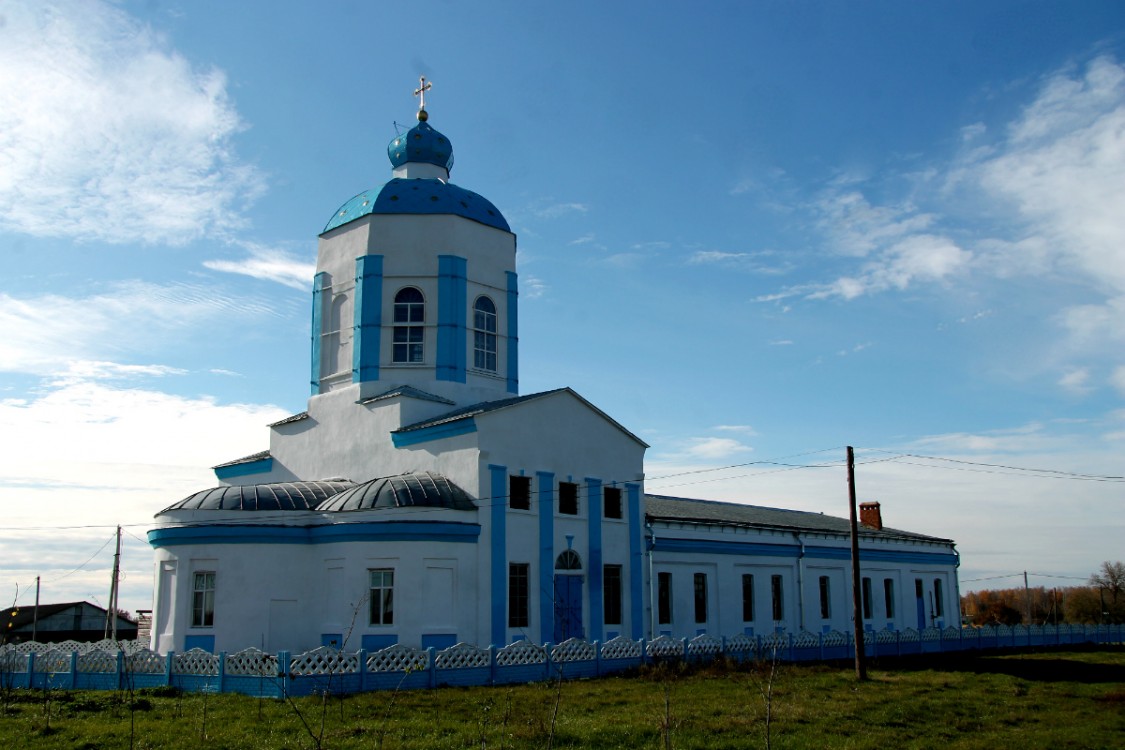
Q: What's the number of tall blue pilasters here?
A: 8